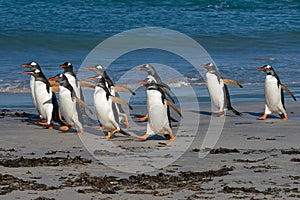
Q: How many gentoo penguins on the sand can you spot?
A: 10